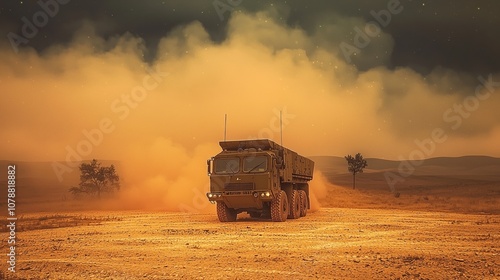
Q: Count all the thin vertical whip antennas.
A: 2